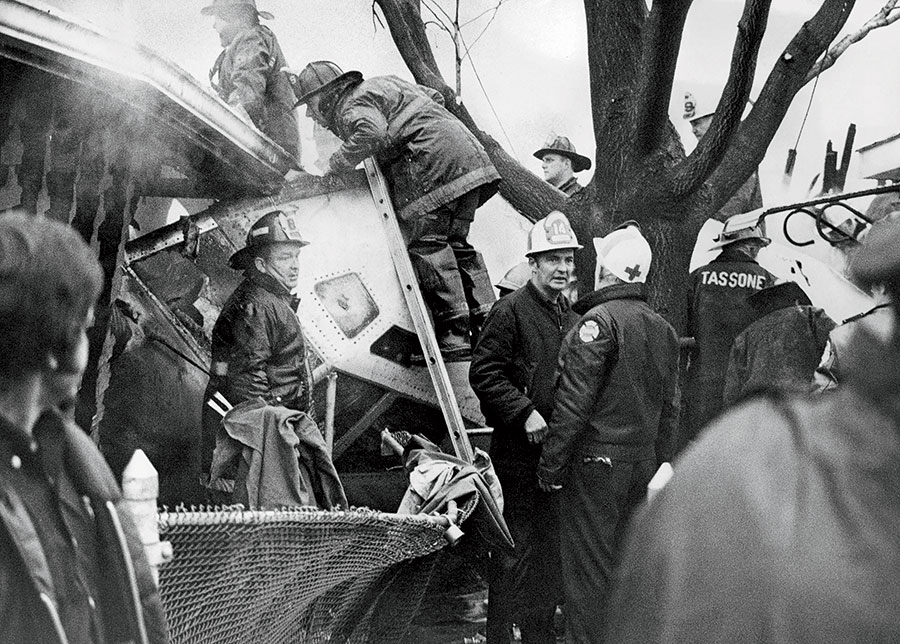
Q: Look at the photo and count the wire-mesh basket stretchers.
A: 0